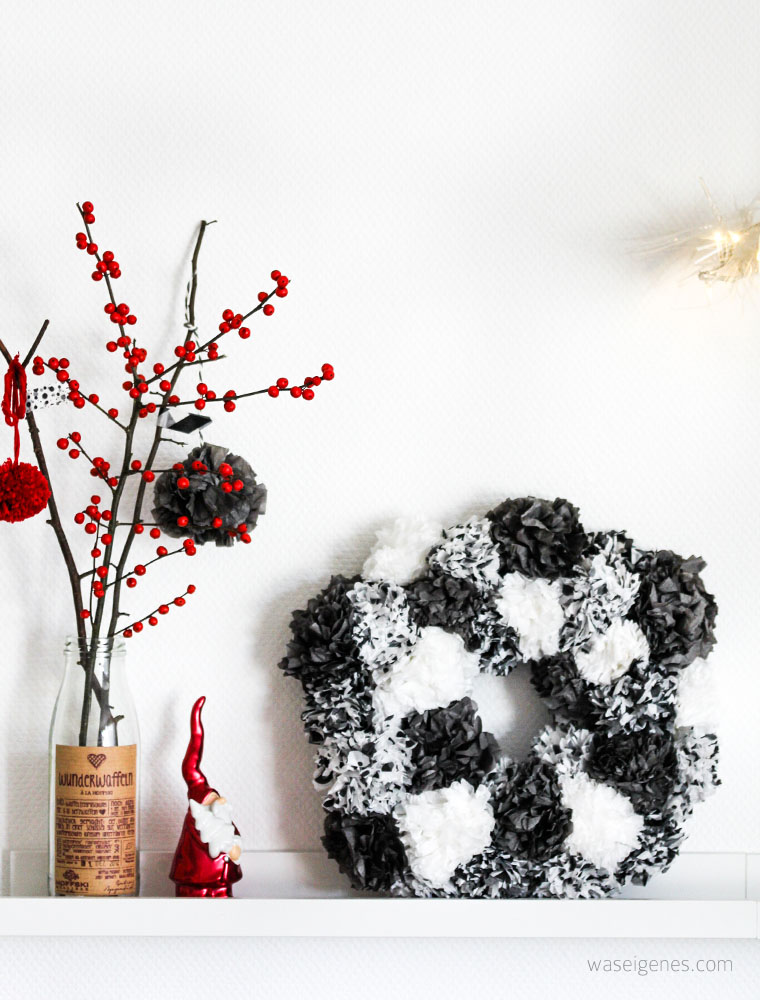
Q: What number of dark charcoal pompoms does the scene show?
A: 10